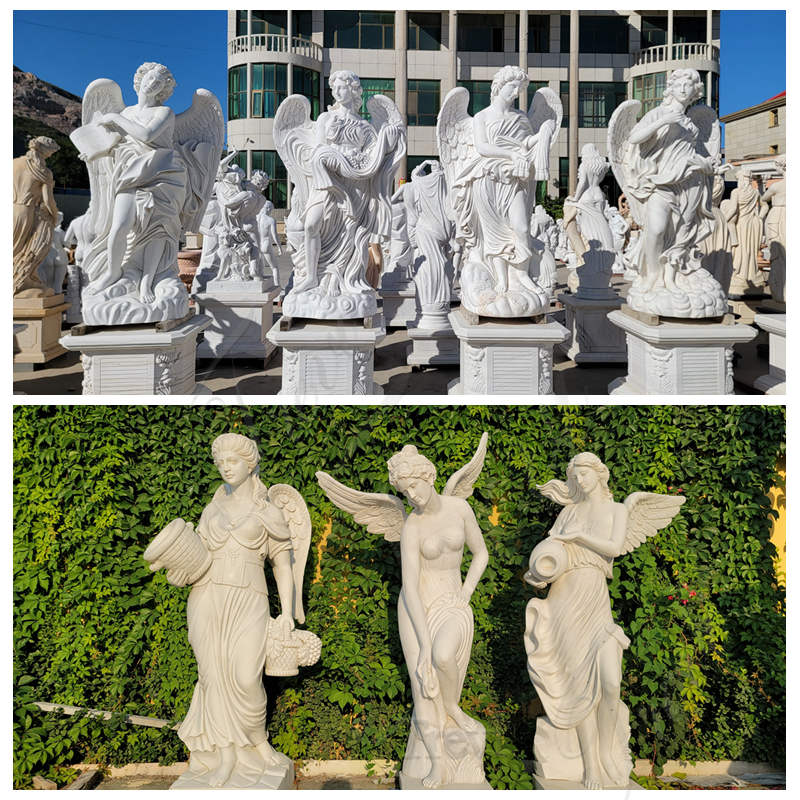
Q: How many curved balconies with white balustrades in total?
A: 2